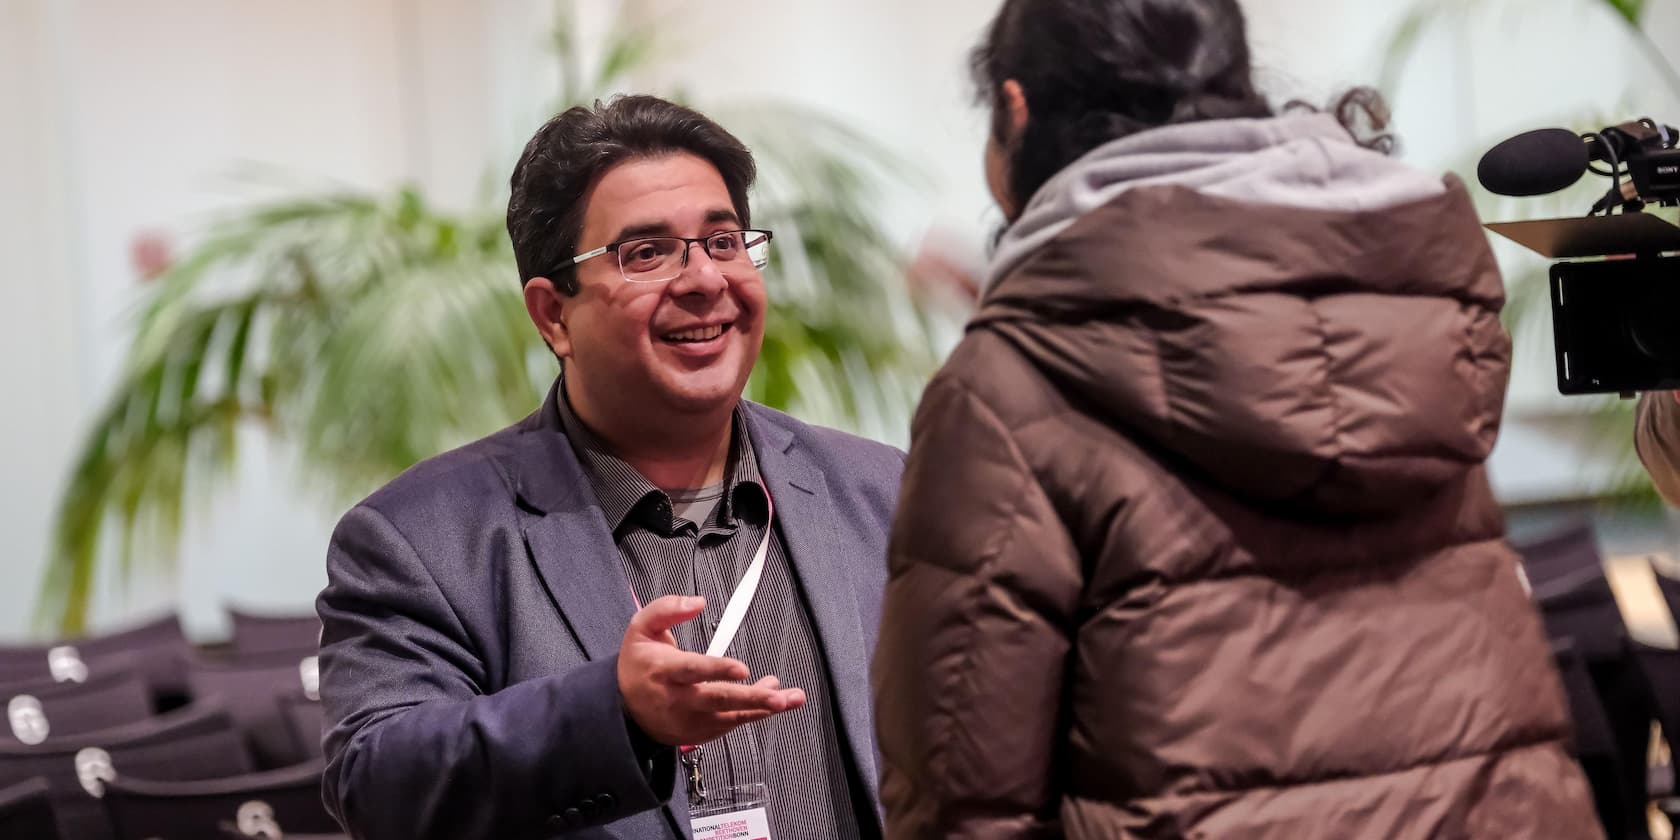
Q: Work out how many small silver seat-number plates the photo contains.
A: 5